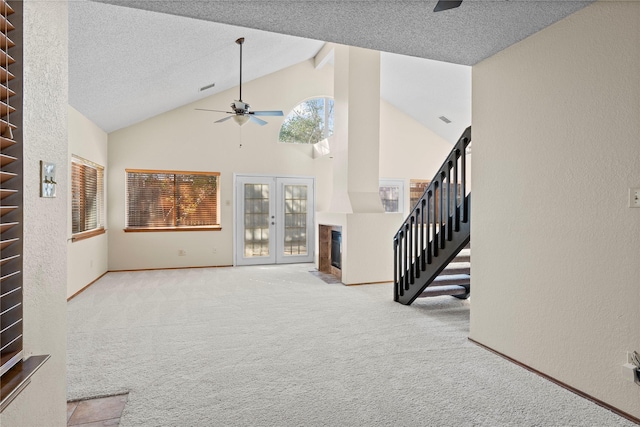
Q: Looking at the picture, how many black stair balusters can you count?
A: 12